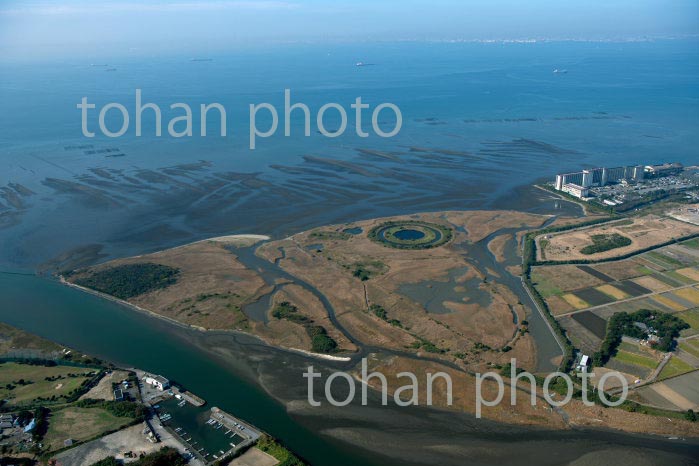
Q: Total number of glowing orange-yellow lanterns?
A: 0